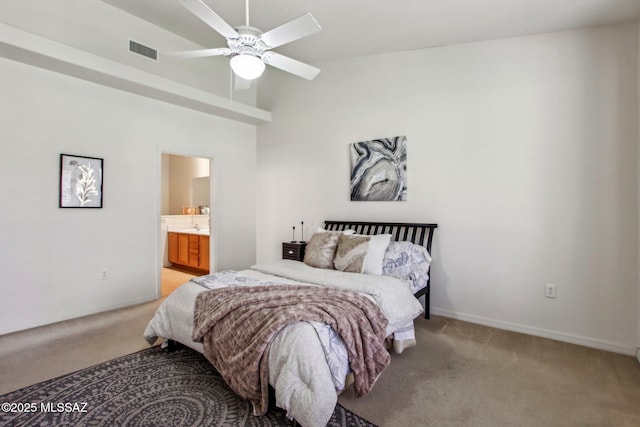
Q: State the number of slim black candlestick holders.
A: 2